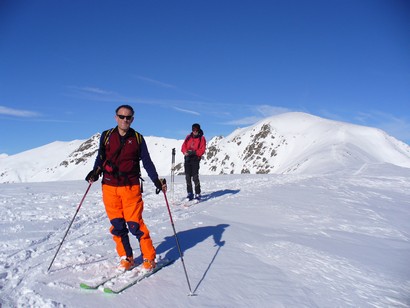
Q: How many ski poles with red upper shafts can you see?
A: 2